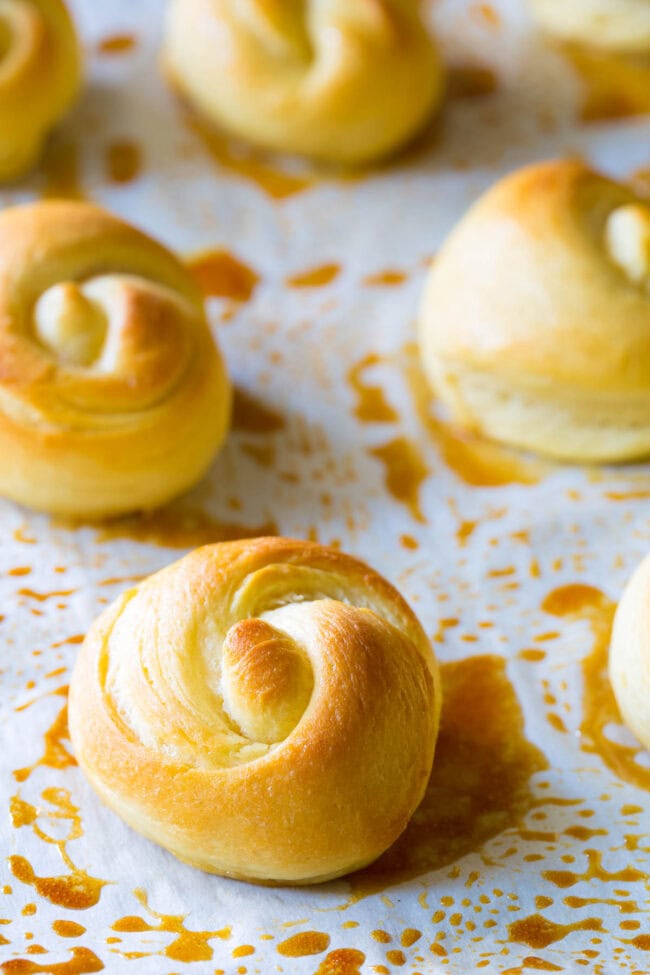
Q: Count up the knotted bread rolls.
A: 7